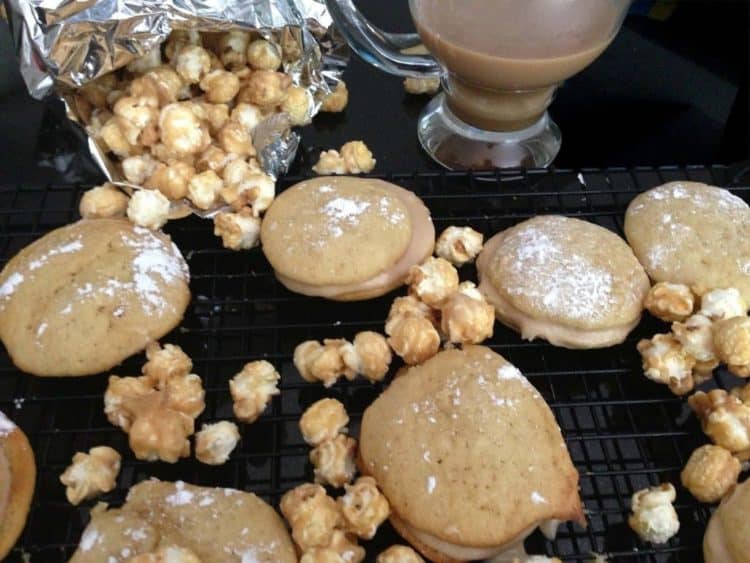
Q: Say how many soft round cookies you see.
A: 8